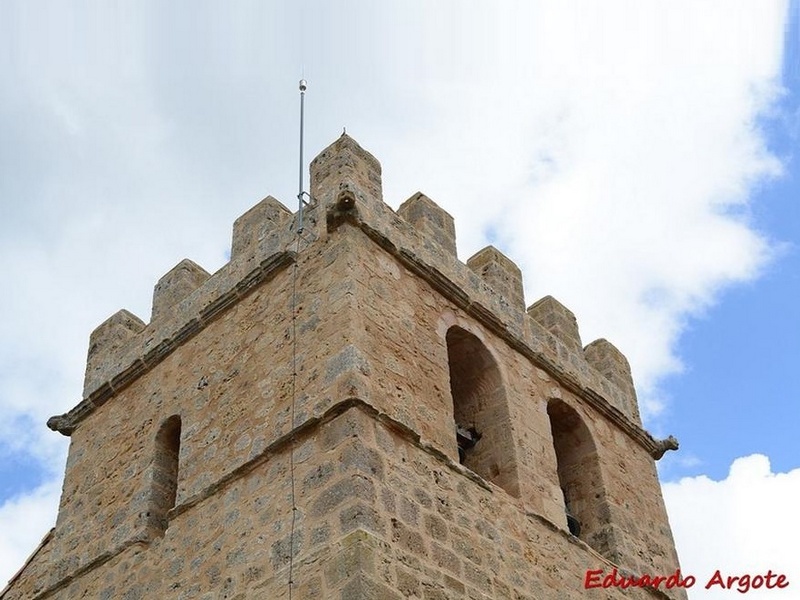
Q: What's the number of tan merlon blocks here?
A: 8